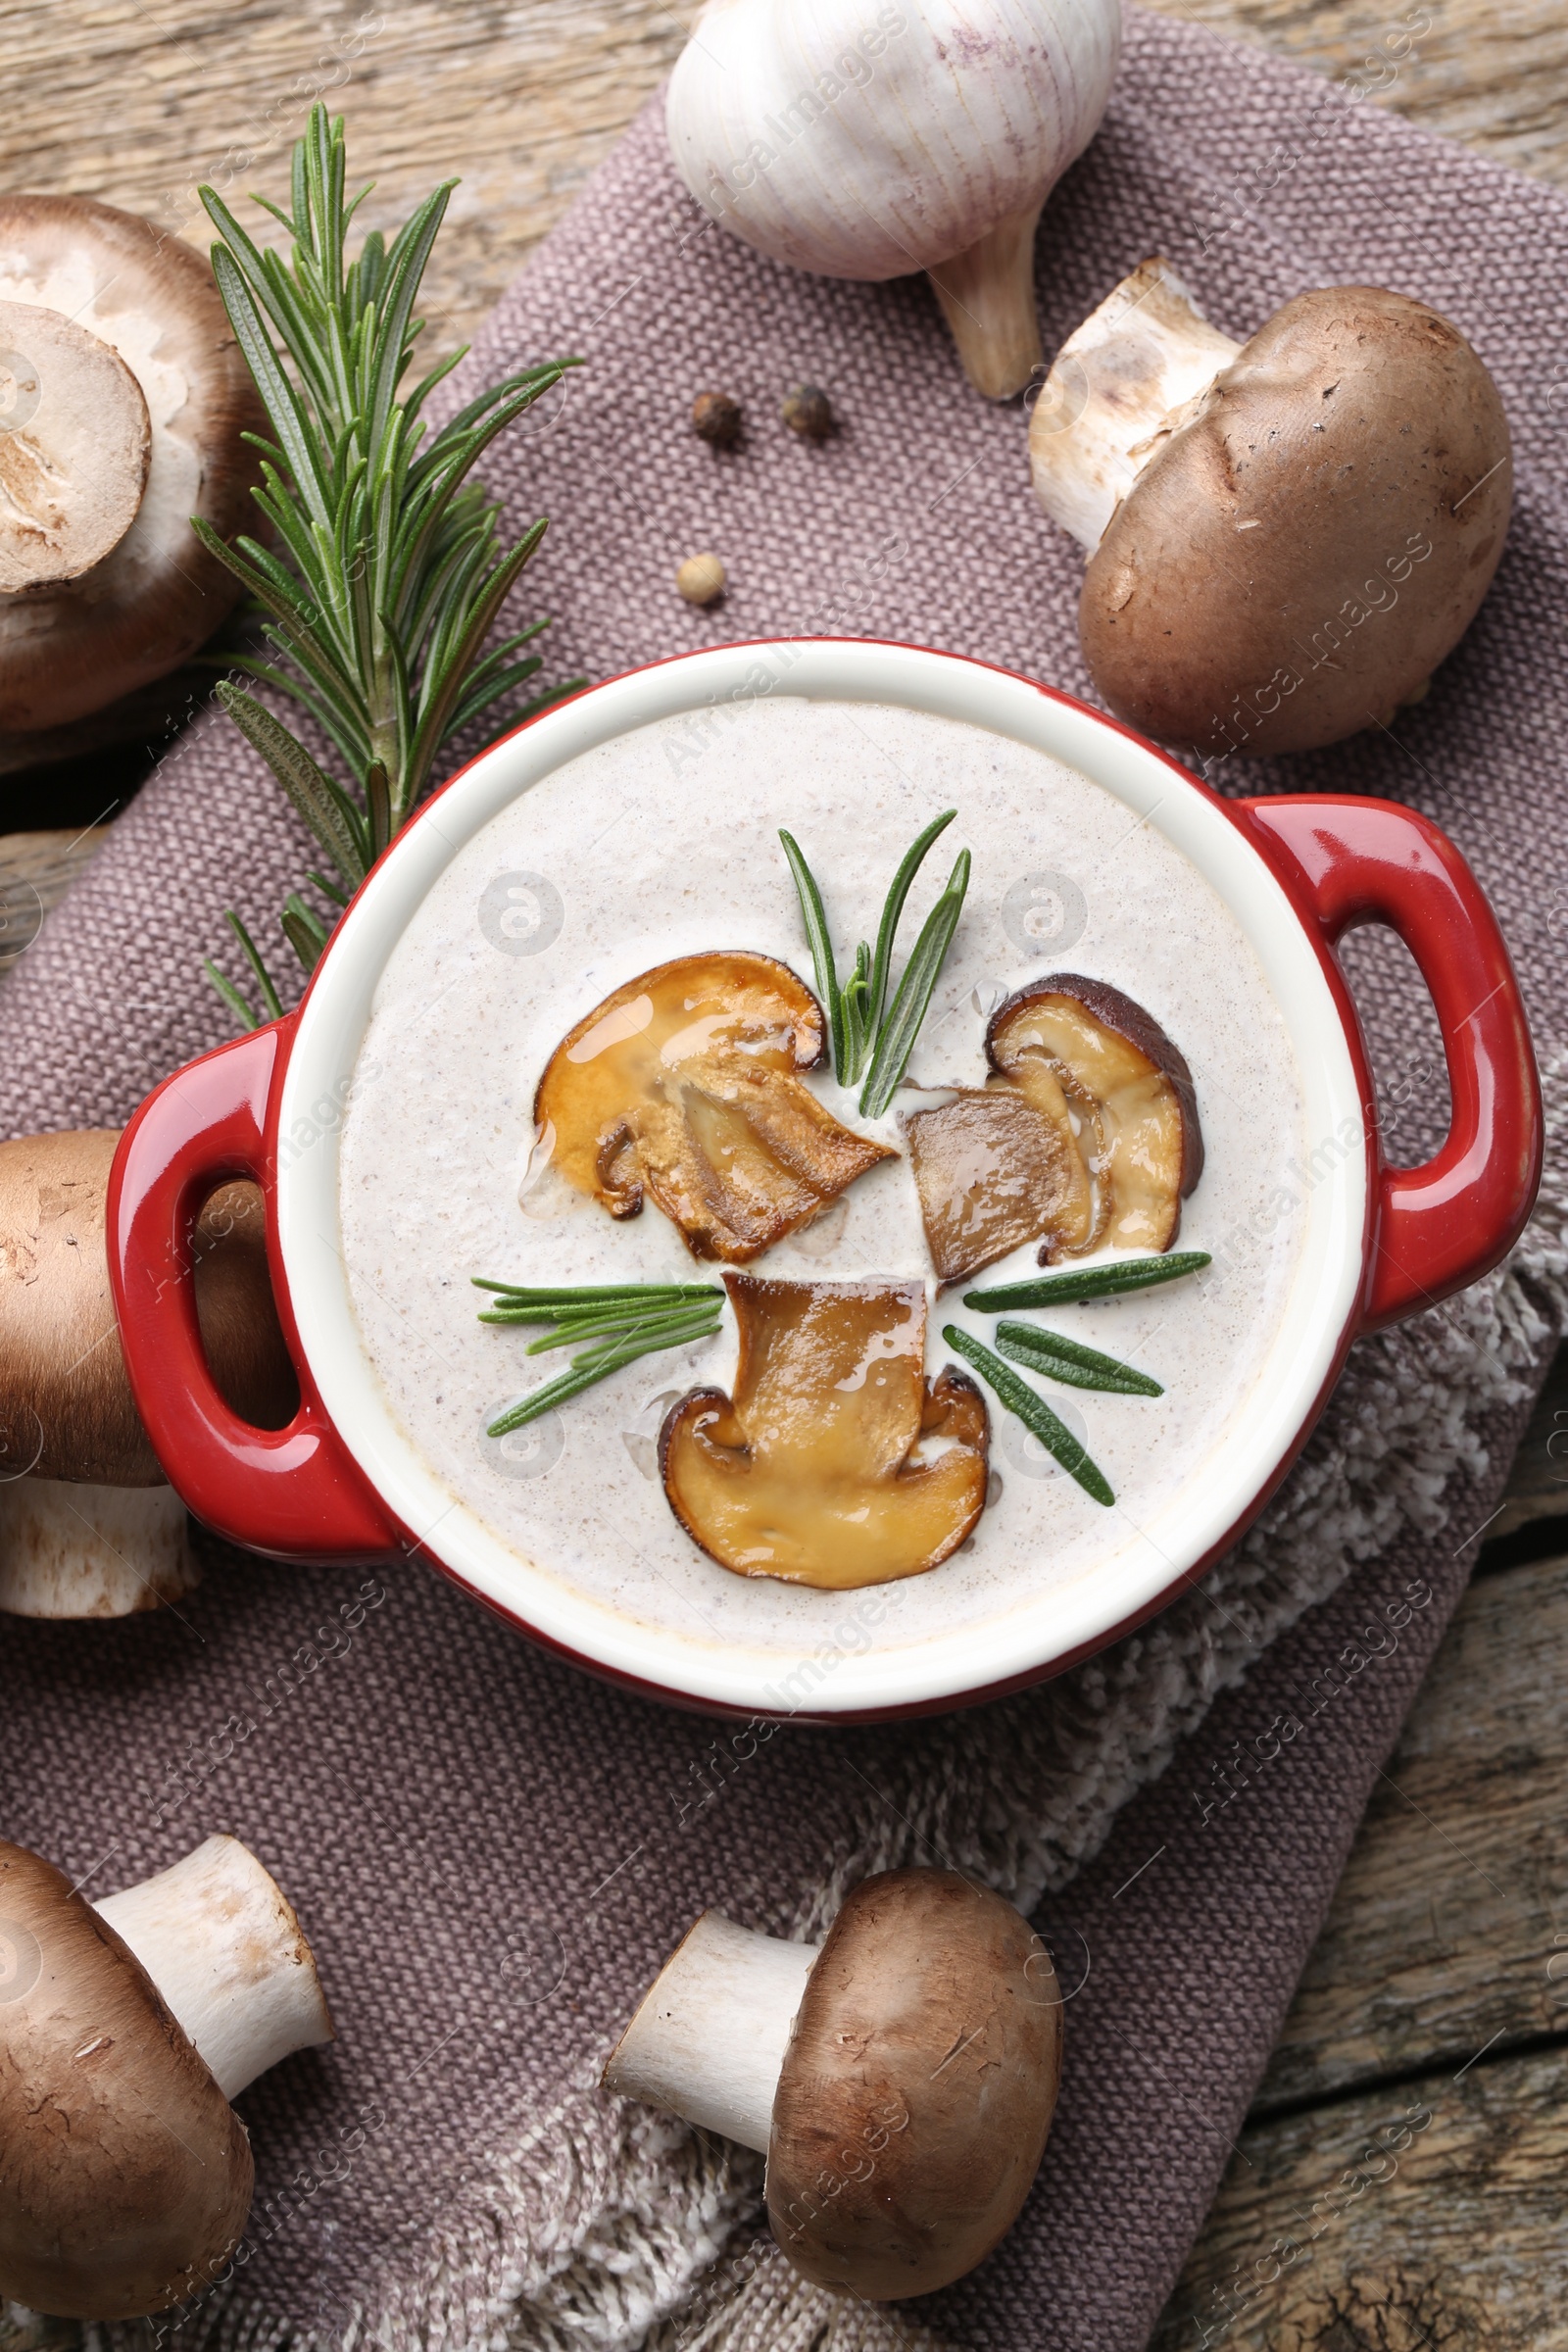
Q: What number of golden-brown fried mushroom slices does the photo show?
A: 3